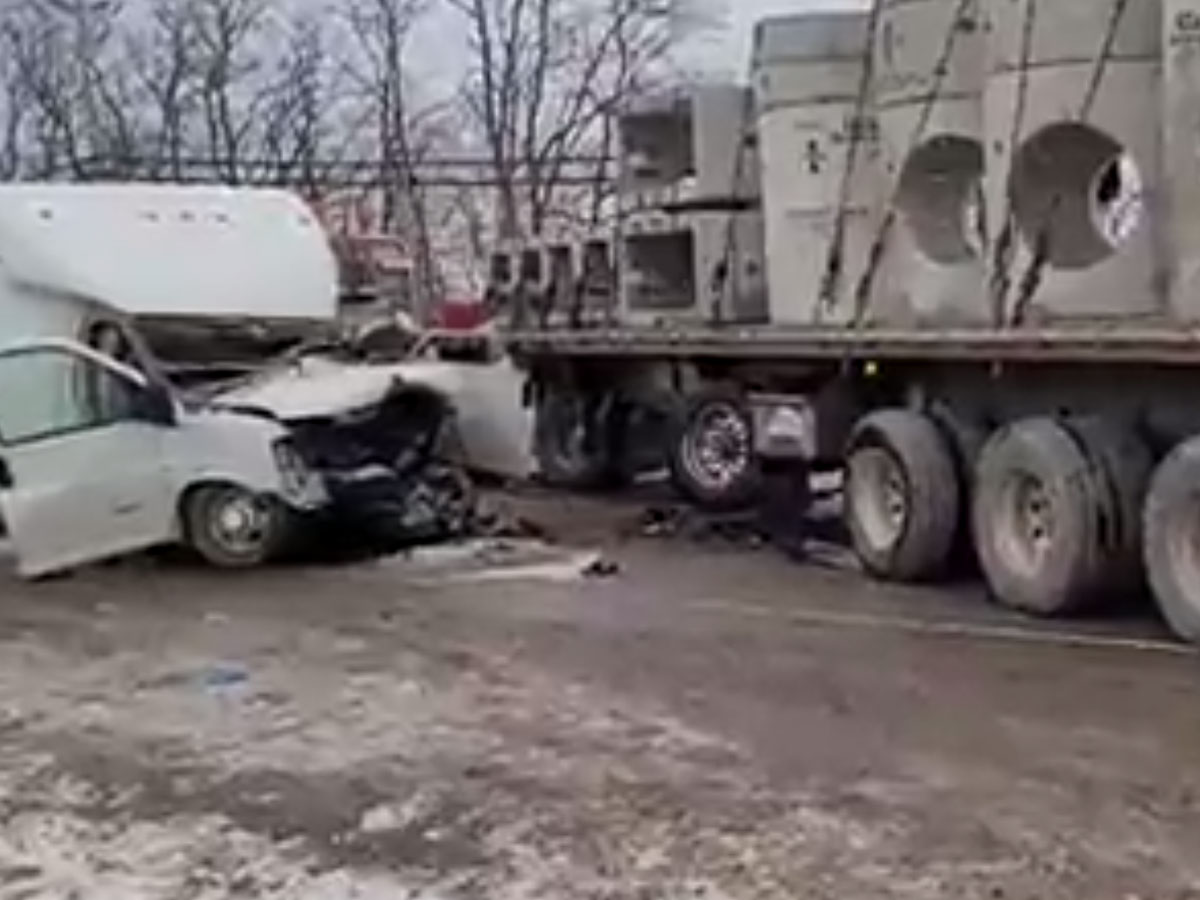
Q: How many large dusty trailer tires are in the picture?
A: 3